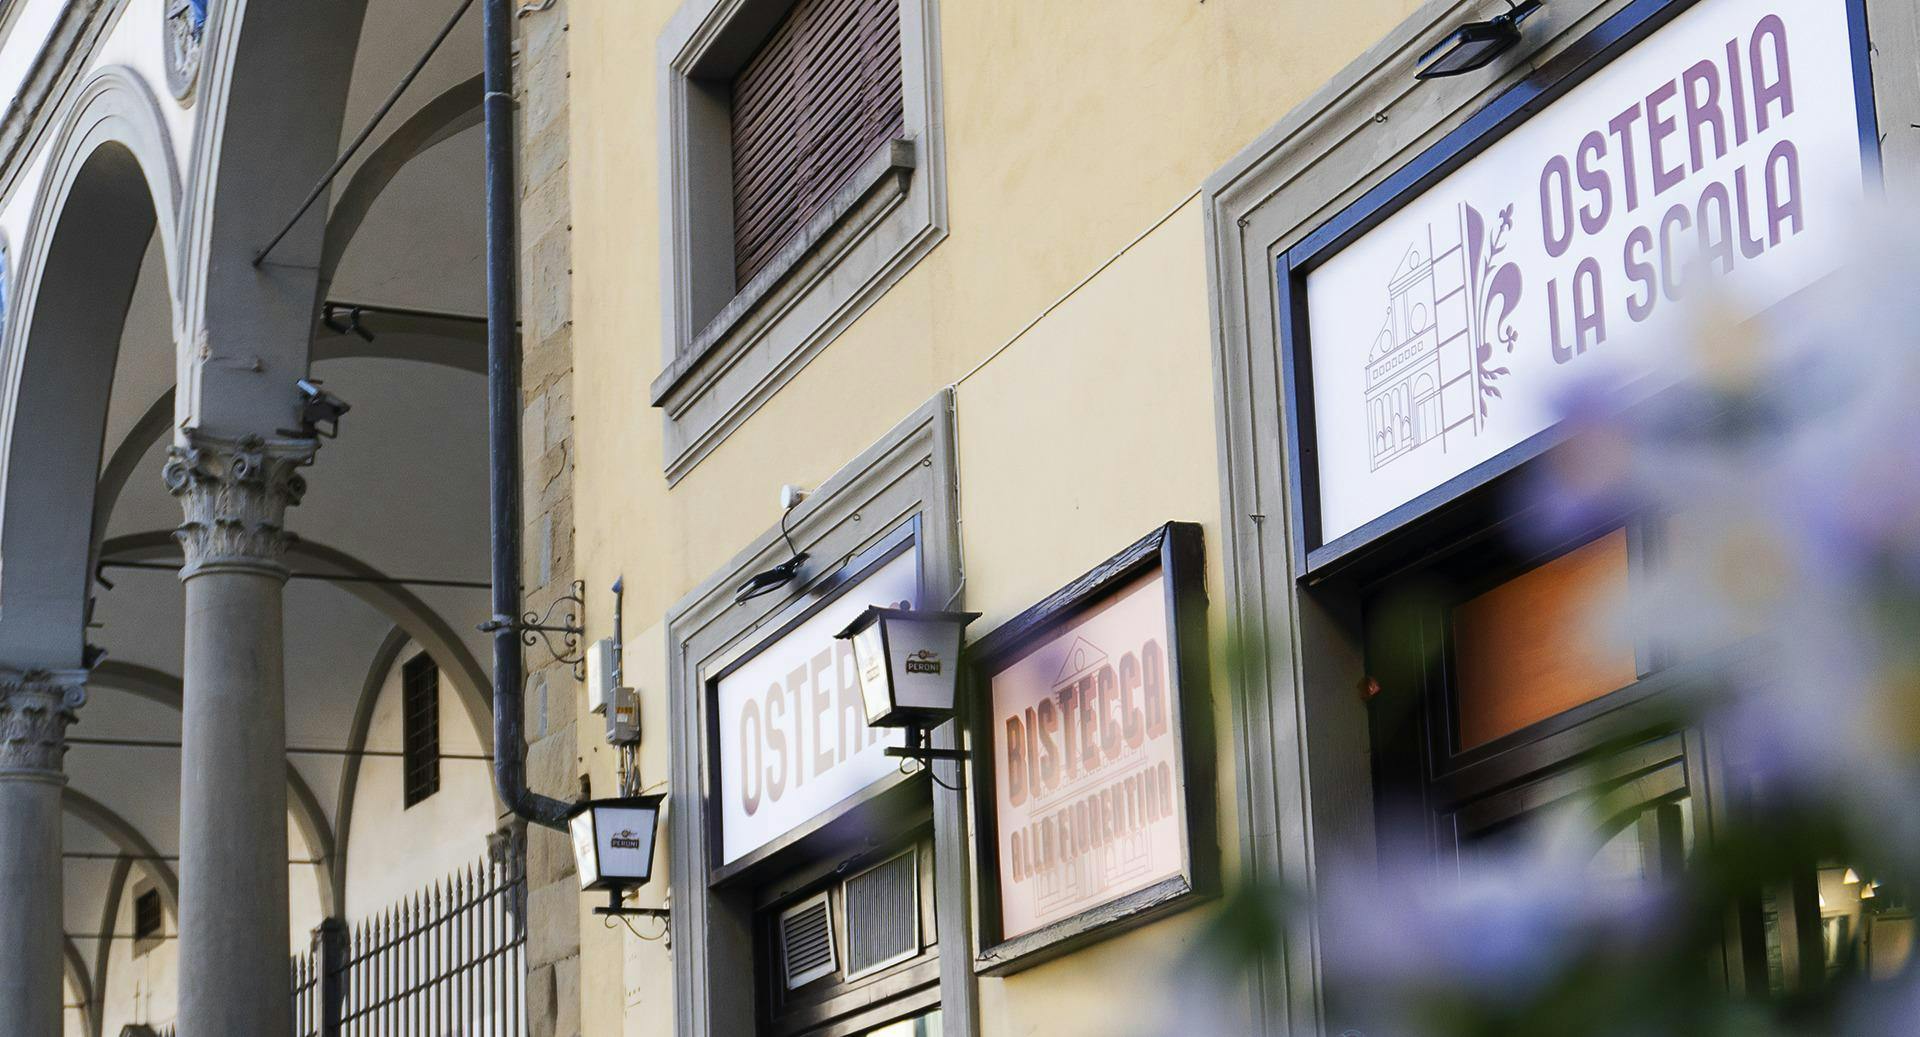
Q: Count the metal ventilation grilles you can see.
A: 2